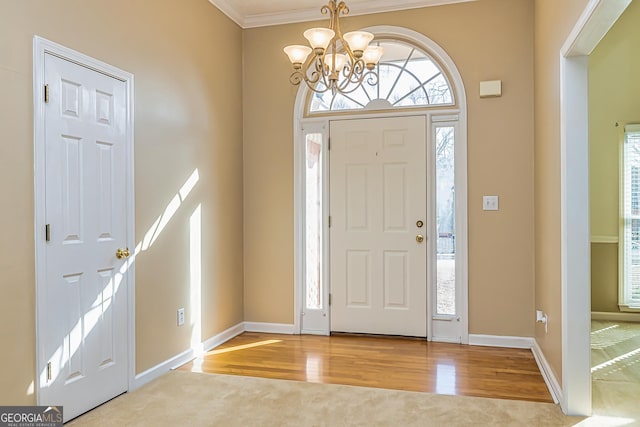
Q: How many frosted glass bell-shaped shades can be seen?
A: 5